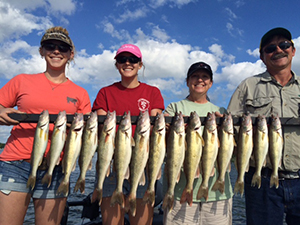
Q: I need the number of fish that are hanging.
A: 15